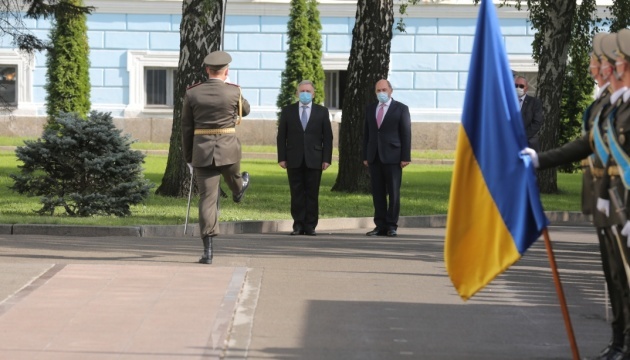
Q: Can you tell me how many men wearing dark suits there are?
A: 3